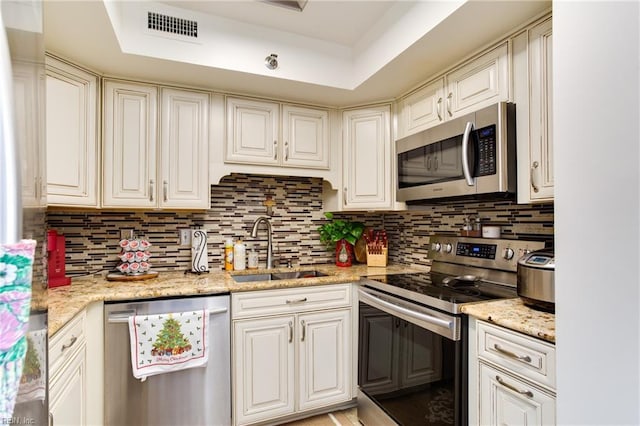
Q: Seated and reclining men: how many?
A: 0